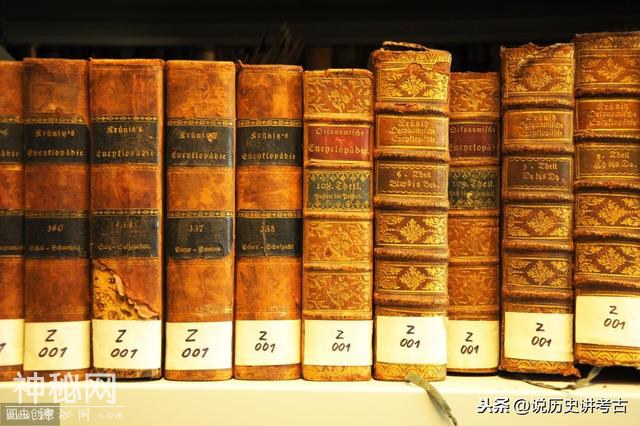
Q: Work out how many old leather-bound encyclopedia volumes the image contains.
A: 10